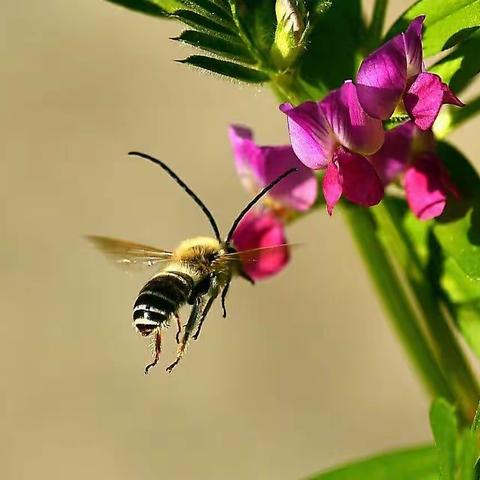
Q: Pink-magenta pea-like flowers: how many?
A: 4